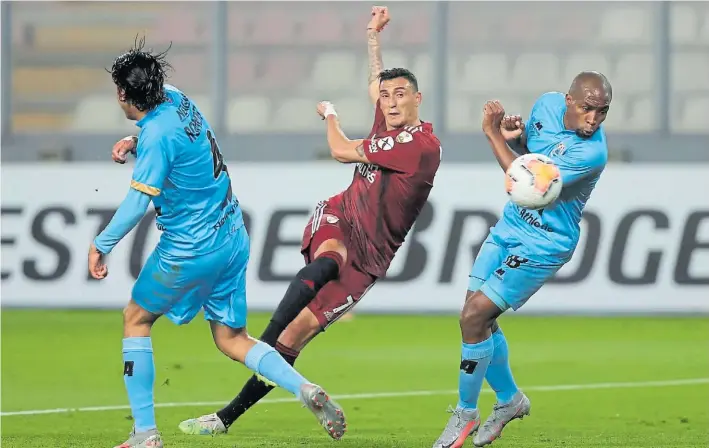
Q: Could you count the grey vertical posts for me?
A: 4